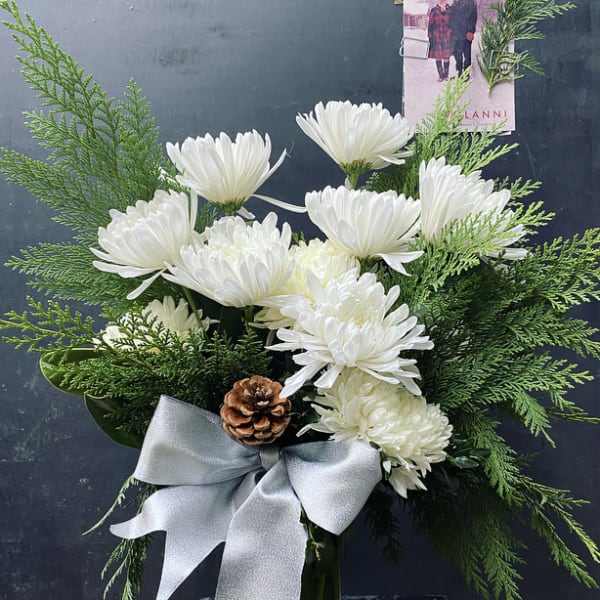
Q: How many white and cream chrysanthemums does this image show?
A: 10